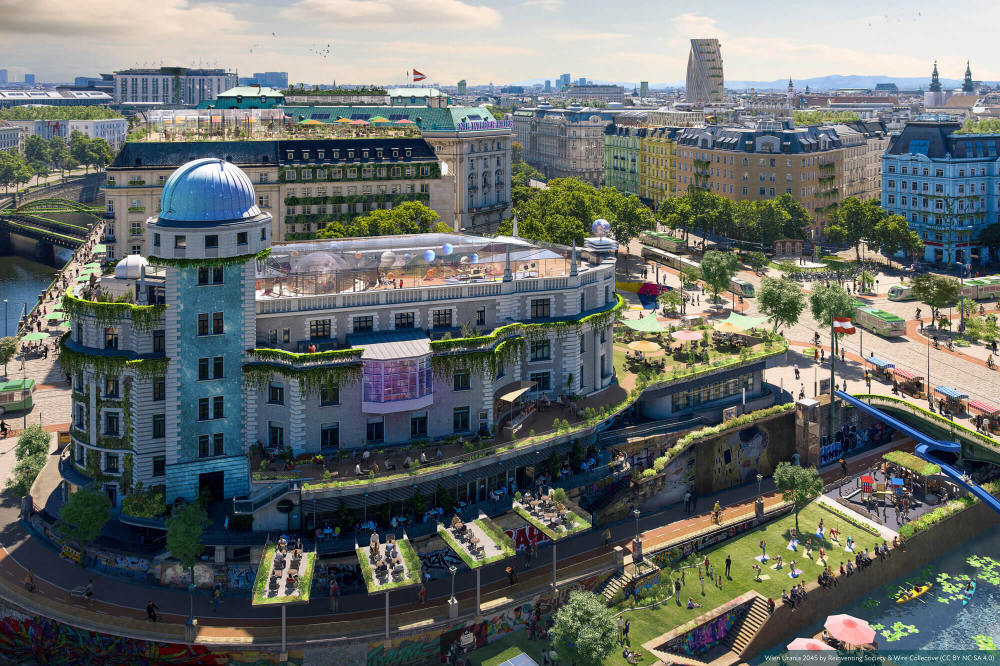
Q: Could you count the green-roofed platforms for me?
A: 4